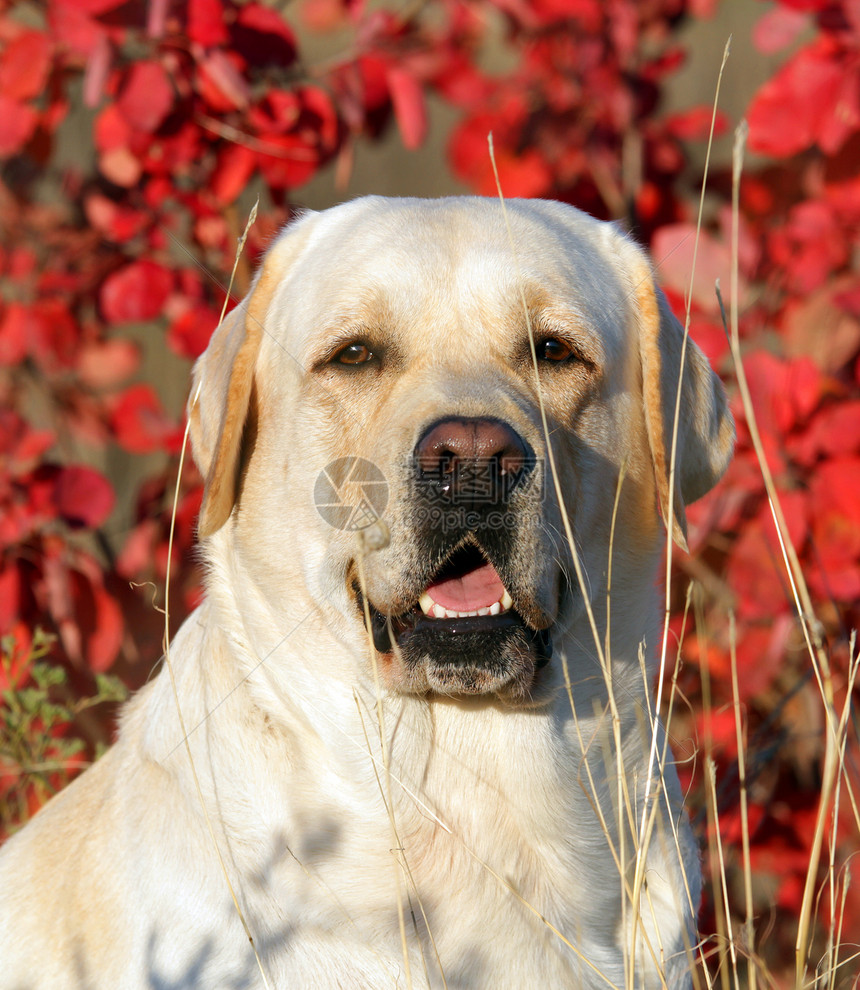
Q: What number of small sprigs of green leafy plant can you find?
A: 1